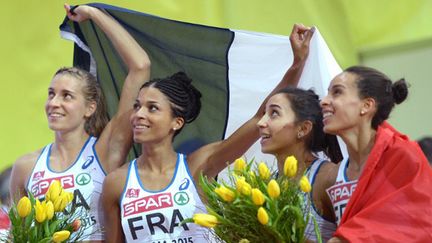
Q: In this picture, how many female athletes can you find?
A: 4